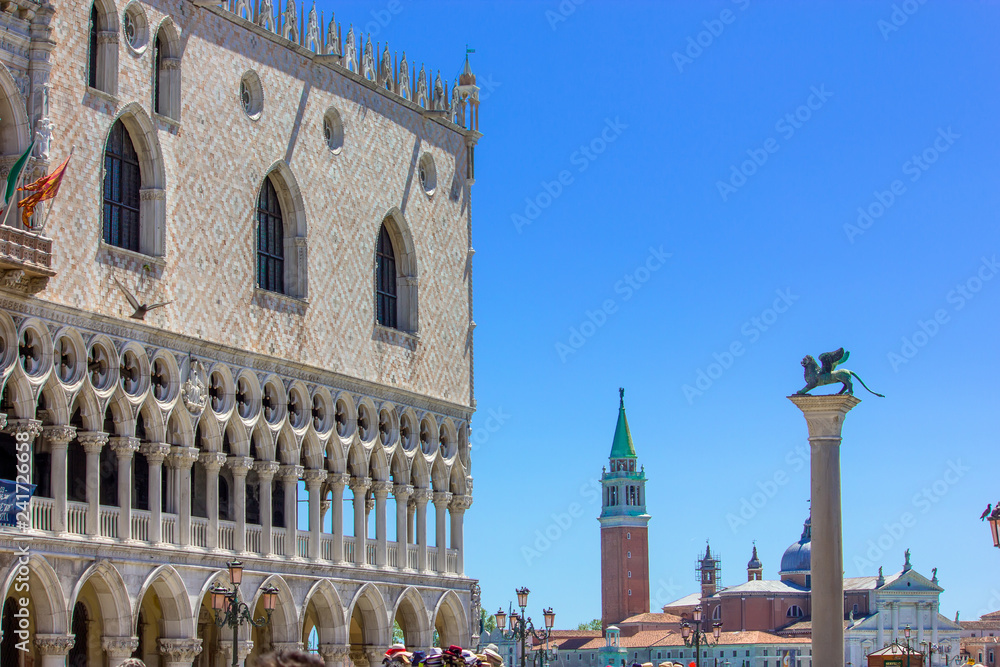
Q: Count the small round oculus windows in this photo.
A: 4